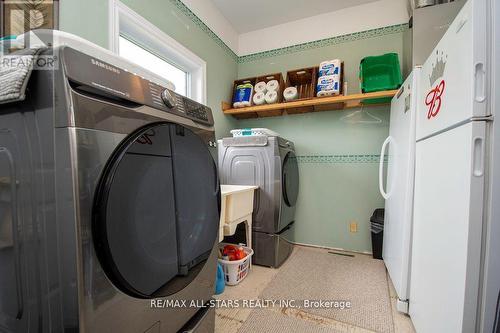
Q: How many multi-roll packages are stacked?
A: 2